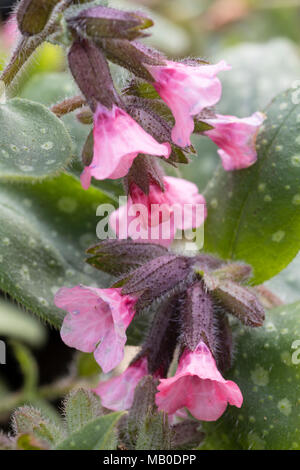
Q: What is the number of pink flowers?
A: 7